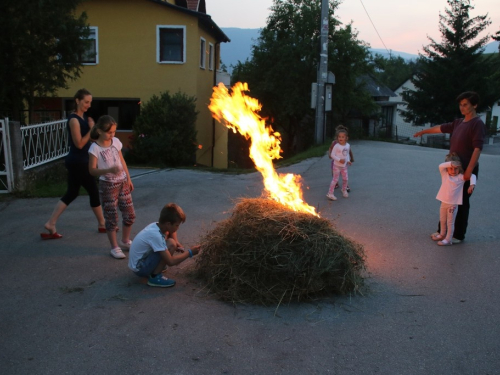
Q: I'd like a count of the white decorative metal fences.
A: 1